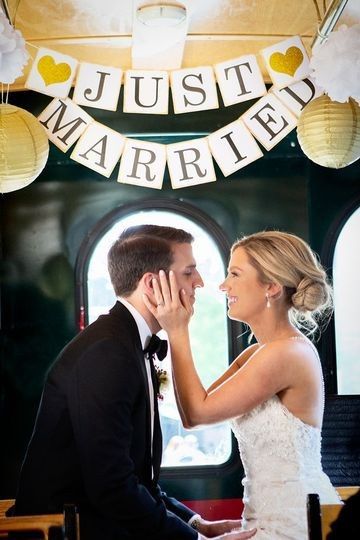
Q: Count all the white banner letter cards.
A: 11